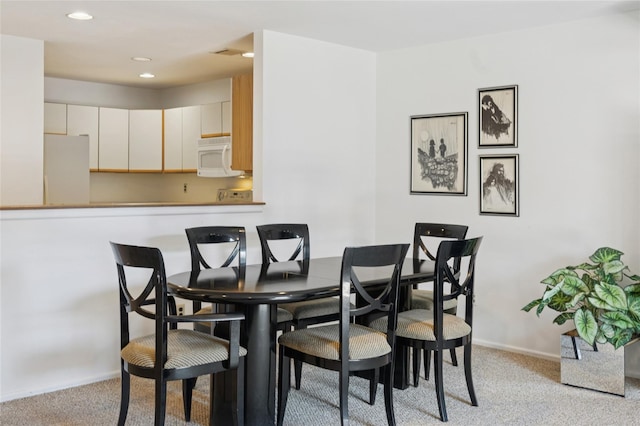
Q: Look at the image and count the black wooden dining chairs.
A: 6